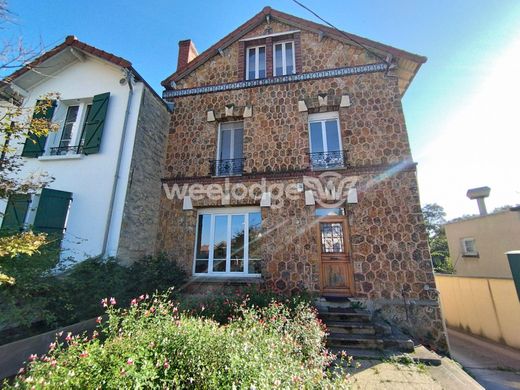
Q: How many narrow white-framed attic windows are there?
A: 2